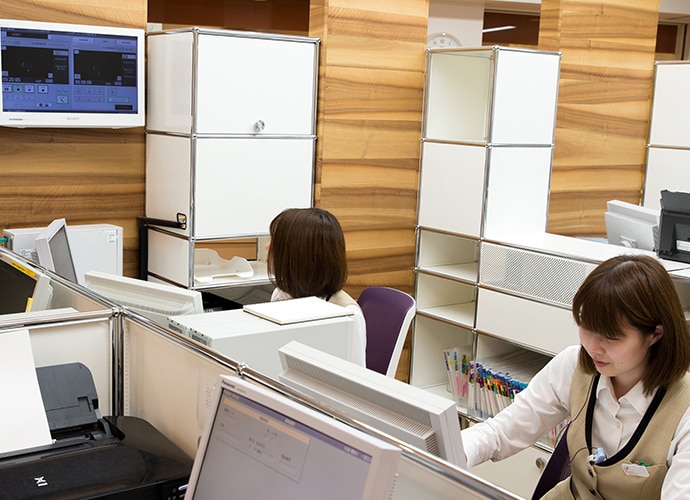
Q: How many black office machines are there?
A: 2